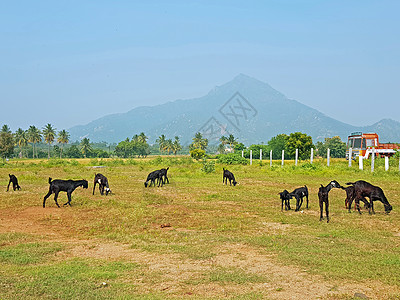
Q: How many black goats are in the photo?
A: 11